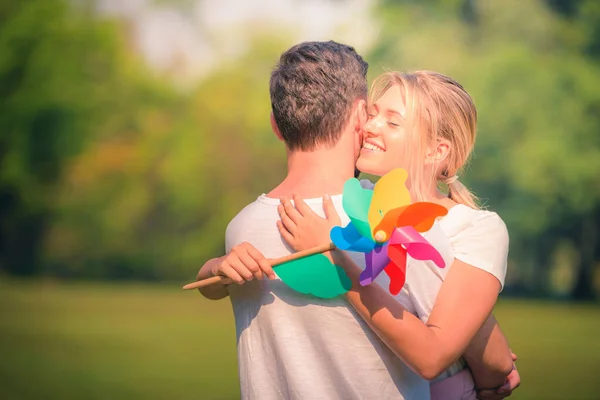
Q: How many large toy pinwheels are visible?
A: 1